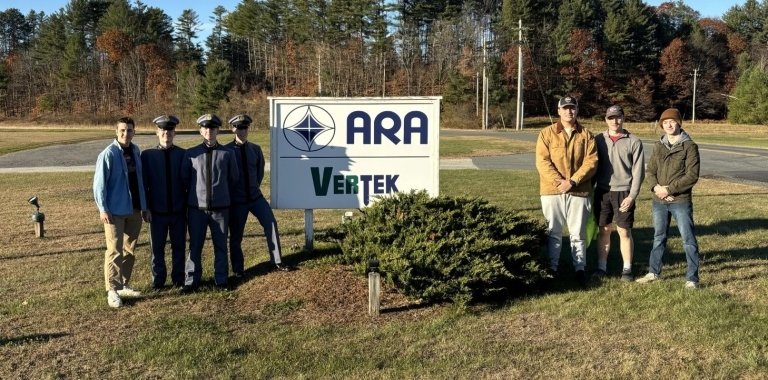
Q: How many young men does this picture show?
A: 7